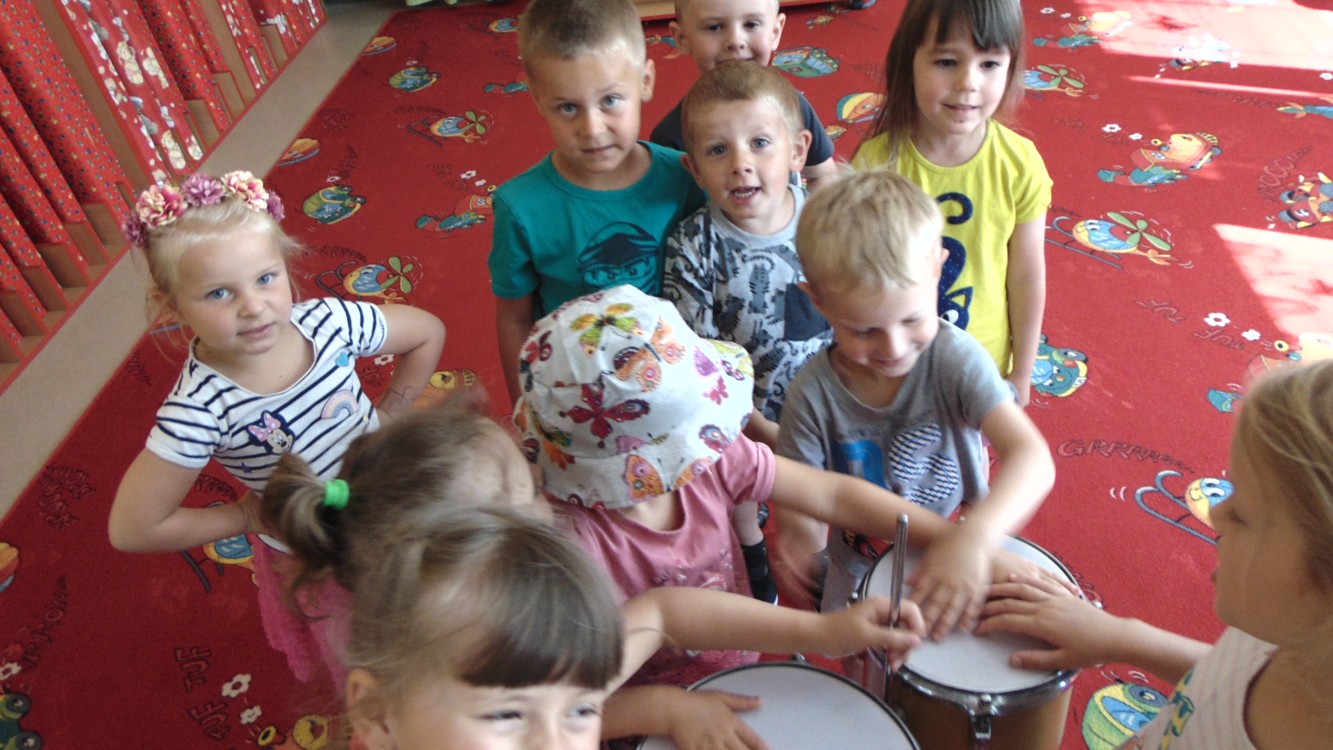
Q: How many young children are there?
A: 10